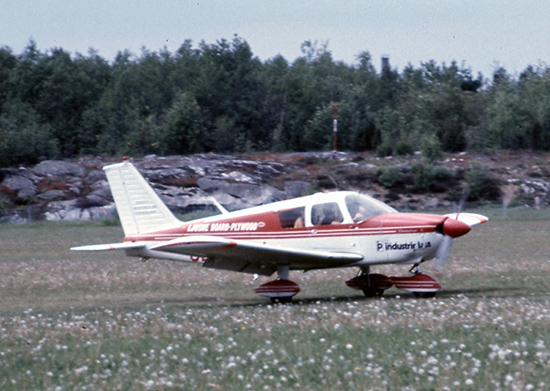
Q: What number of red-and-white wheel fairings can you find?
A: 3